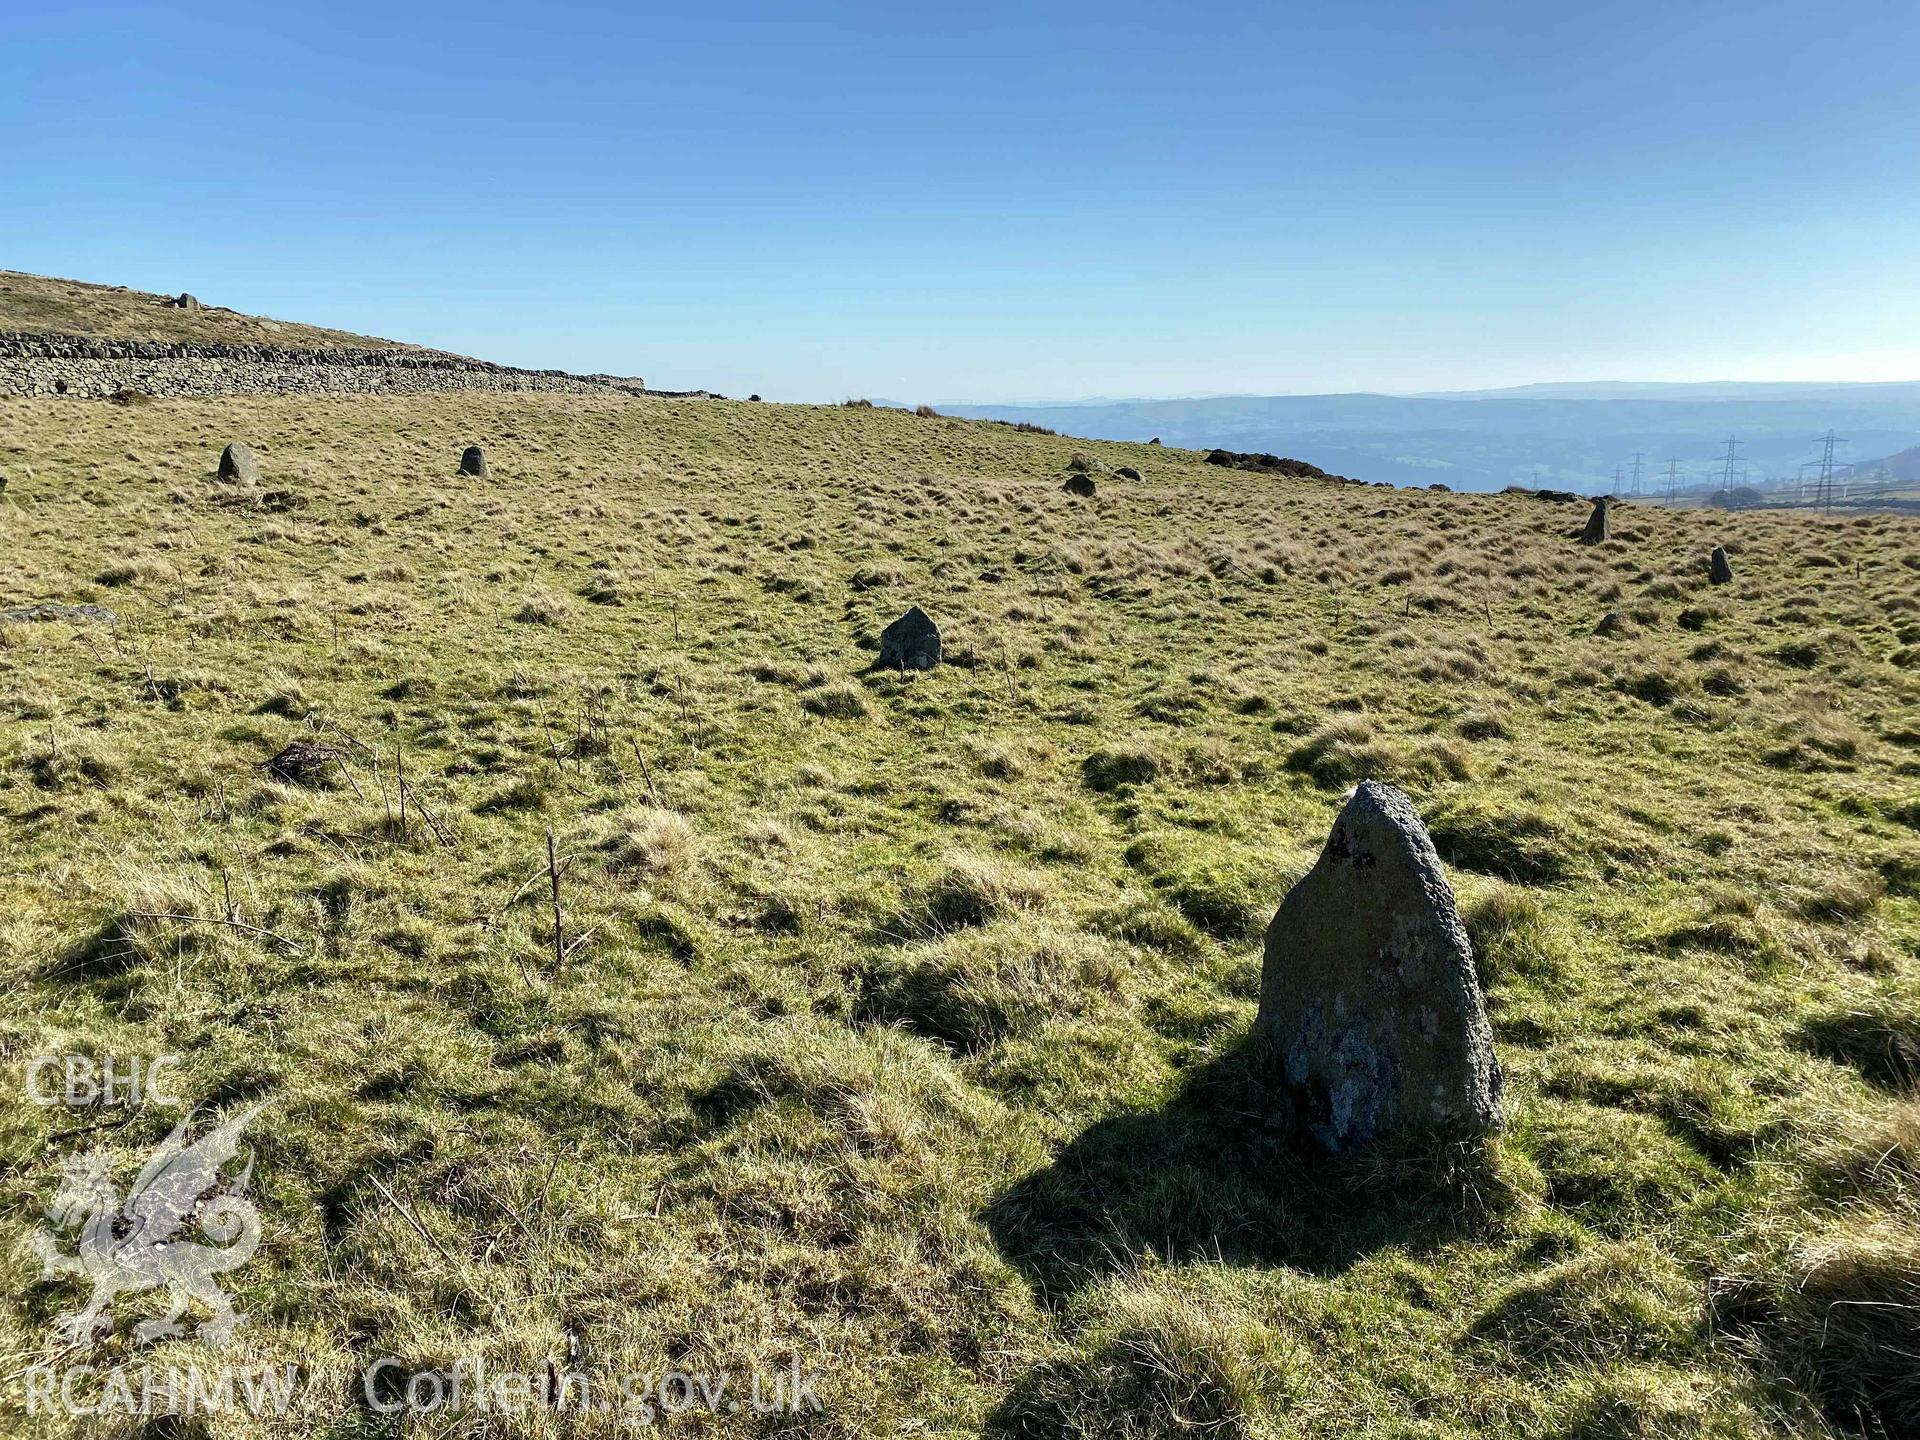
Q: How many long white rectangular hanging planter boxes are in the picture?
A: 0